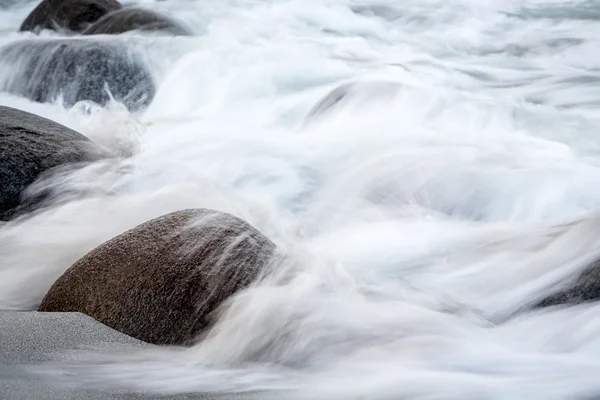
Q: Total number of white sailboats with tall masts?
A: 0